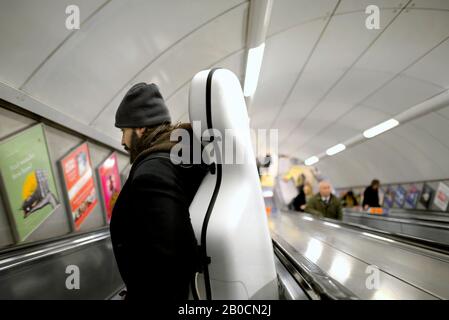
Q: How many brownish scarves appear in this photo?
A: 1